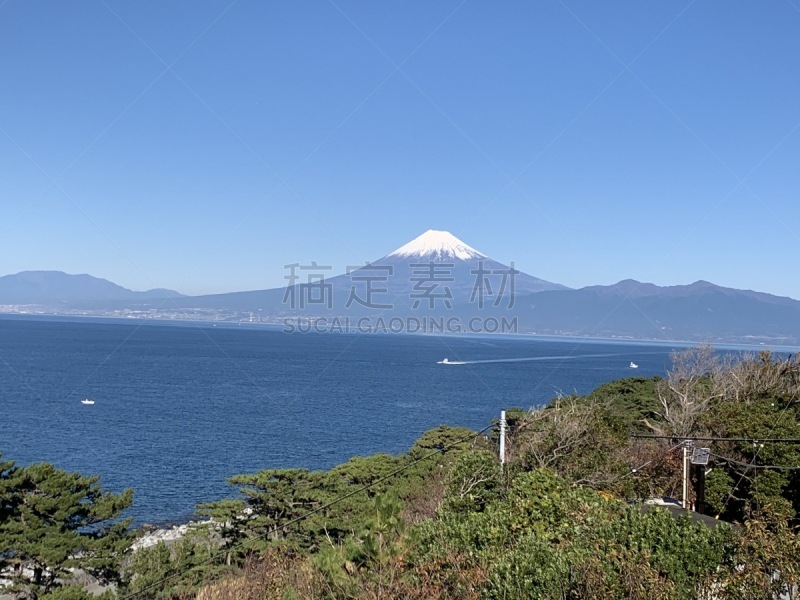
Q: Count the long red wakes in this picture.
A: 0